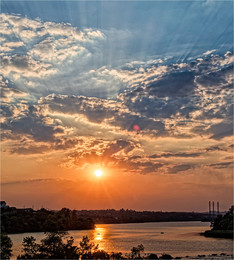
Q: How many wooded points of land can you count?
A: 2